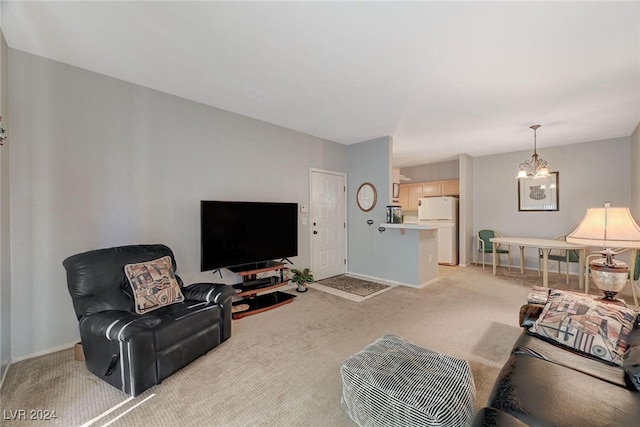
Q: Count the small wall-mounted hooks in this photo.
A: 2